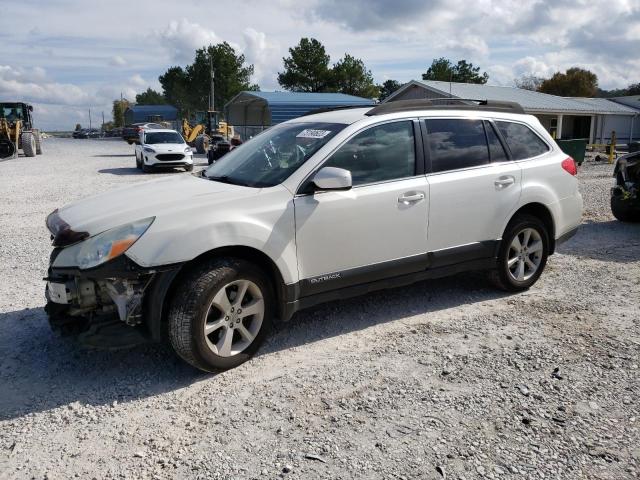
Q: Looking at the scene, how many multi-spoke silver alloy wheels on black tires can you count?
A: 2